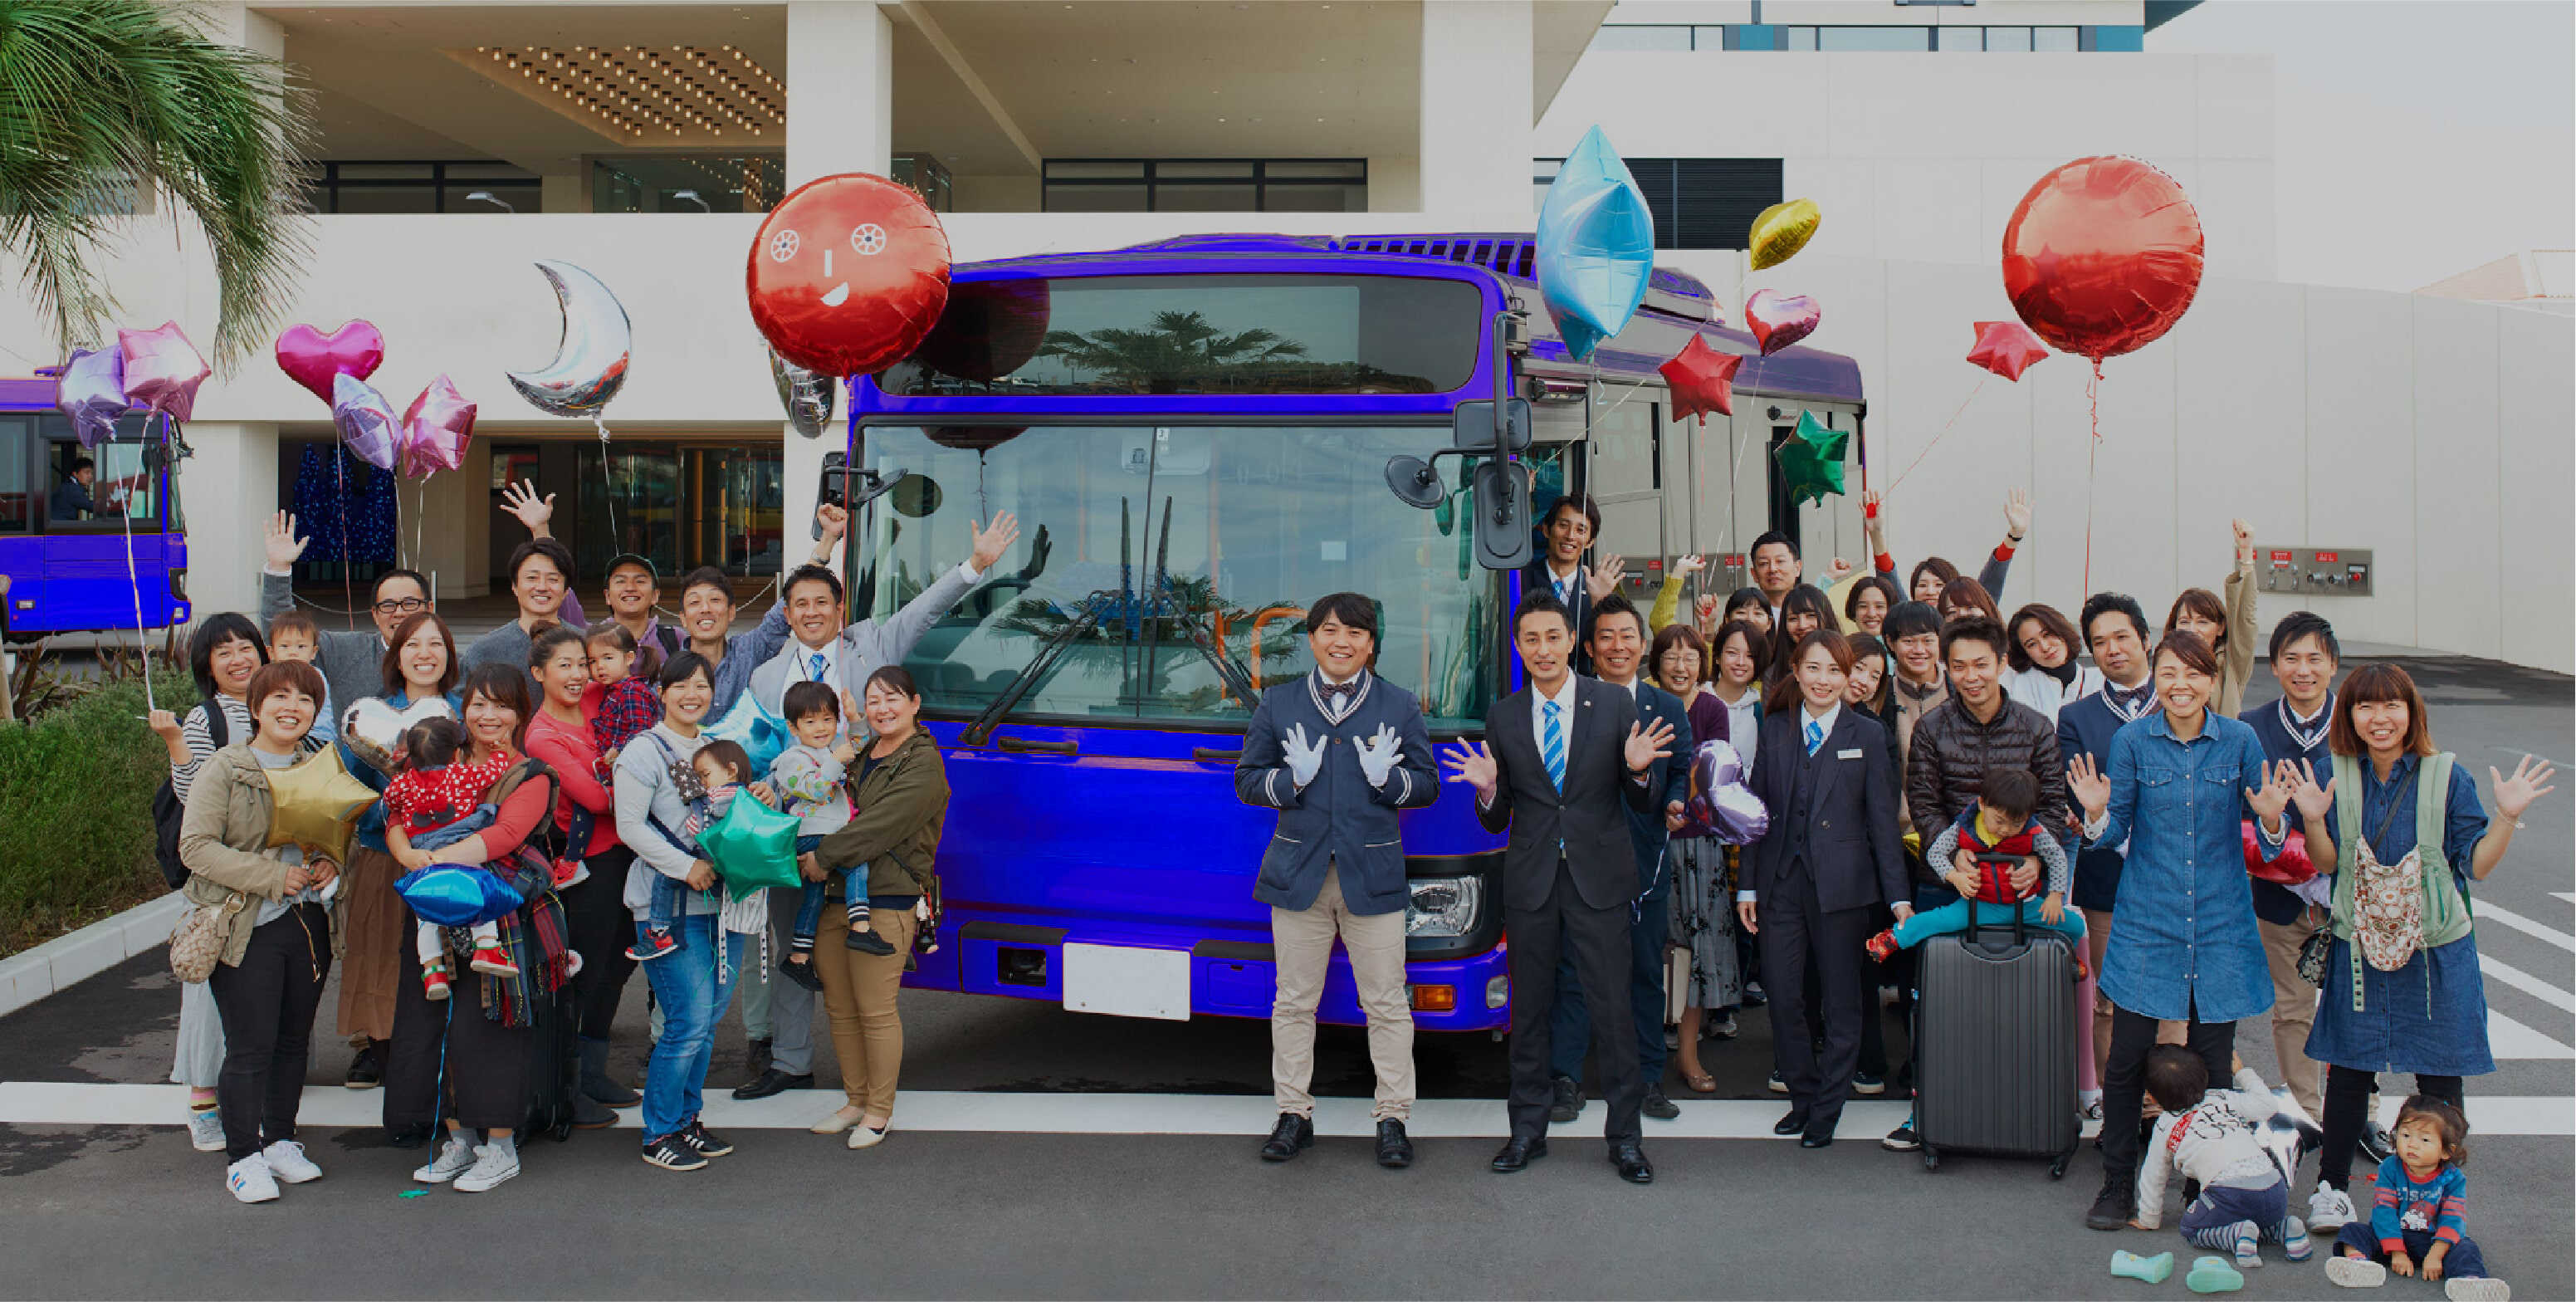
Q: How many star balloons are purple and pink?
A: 4